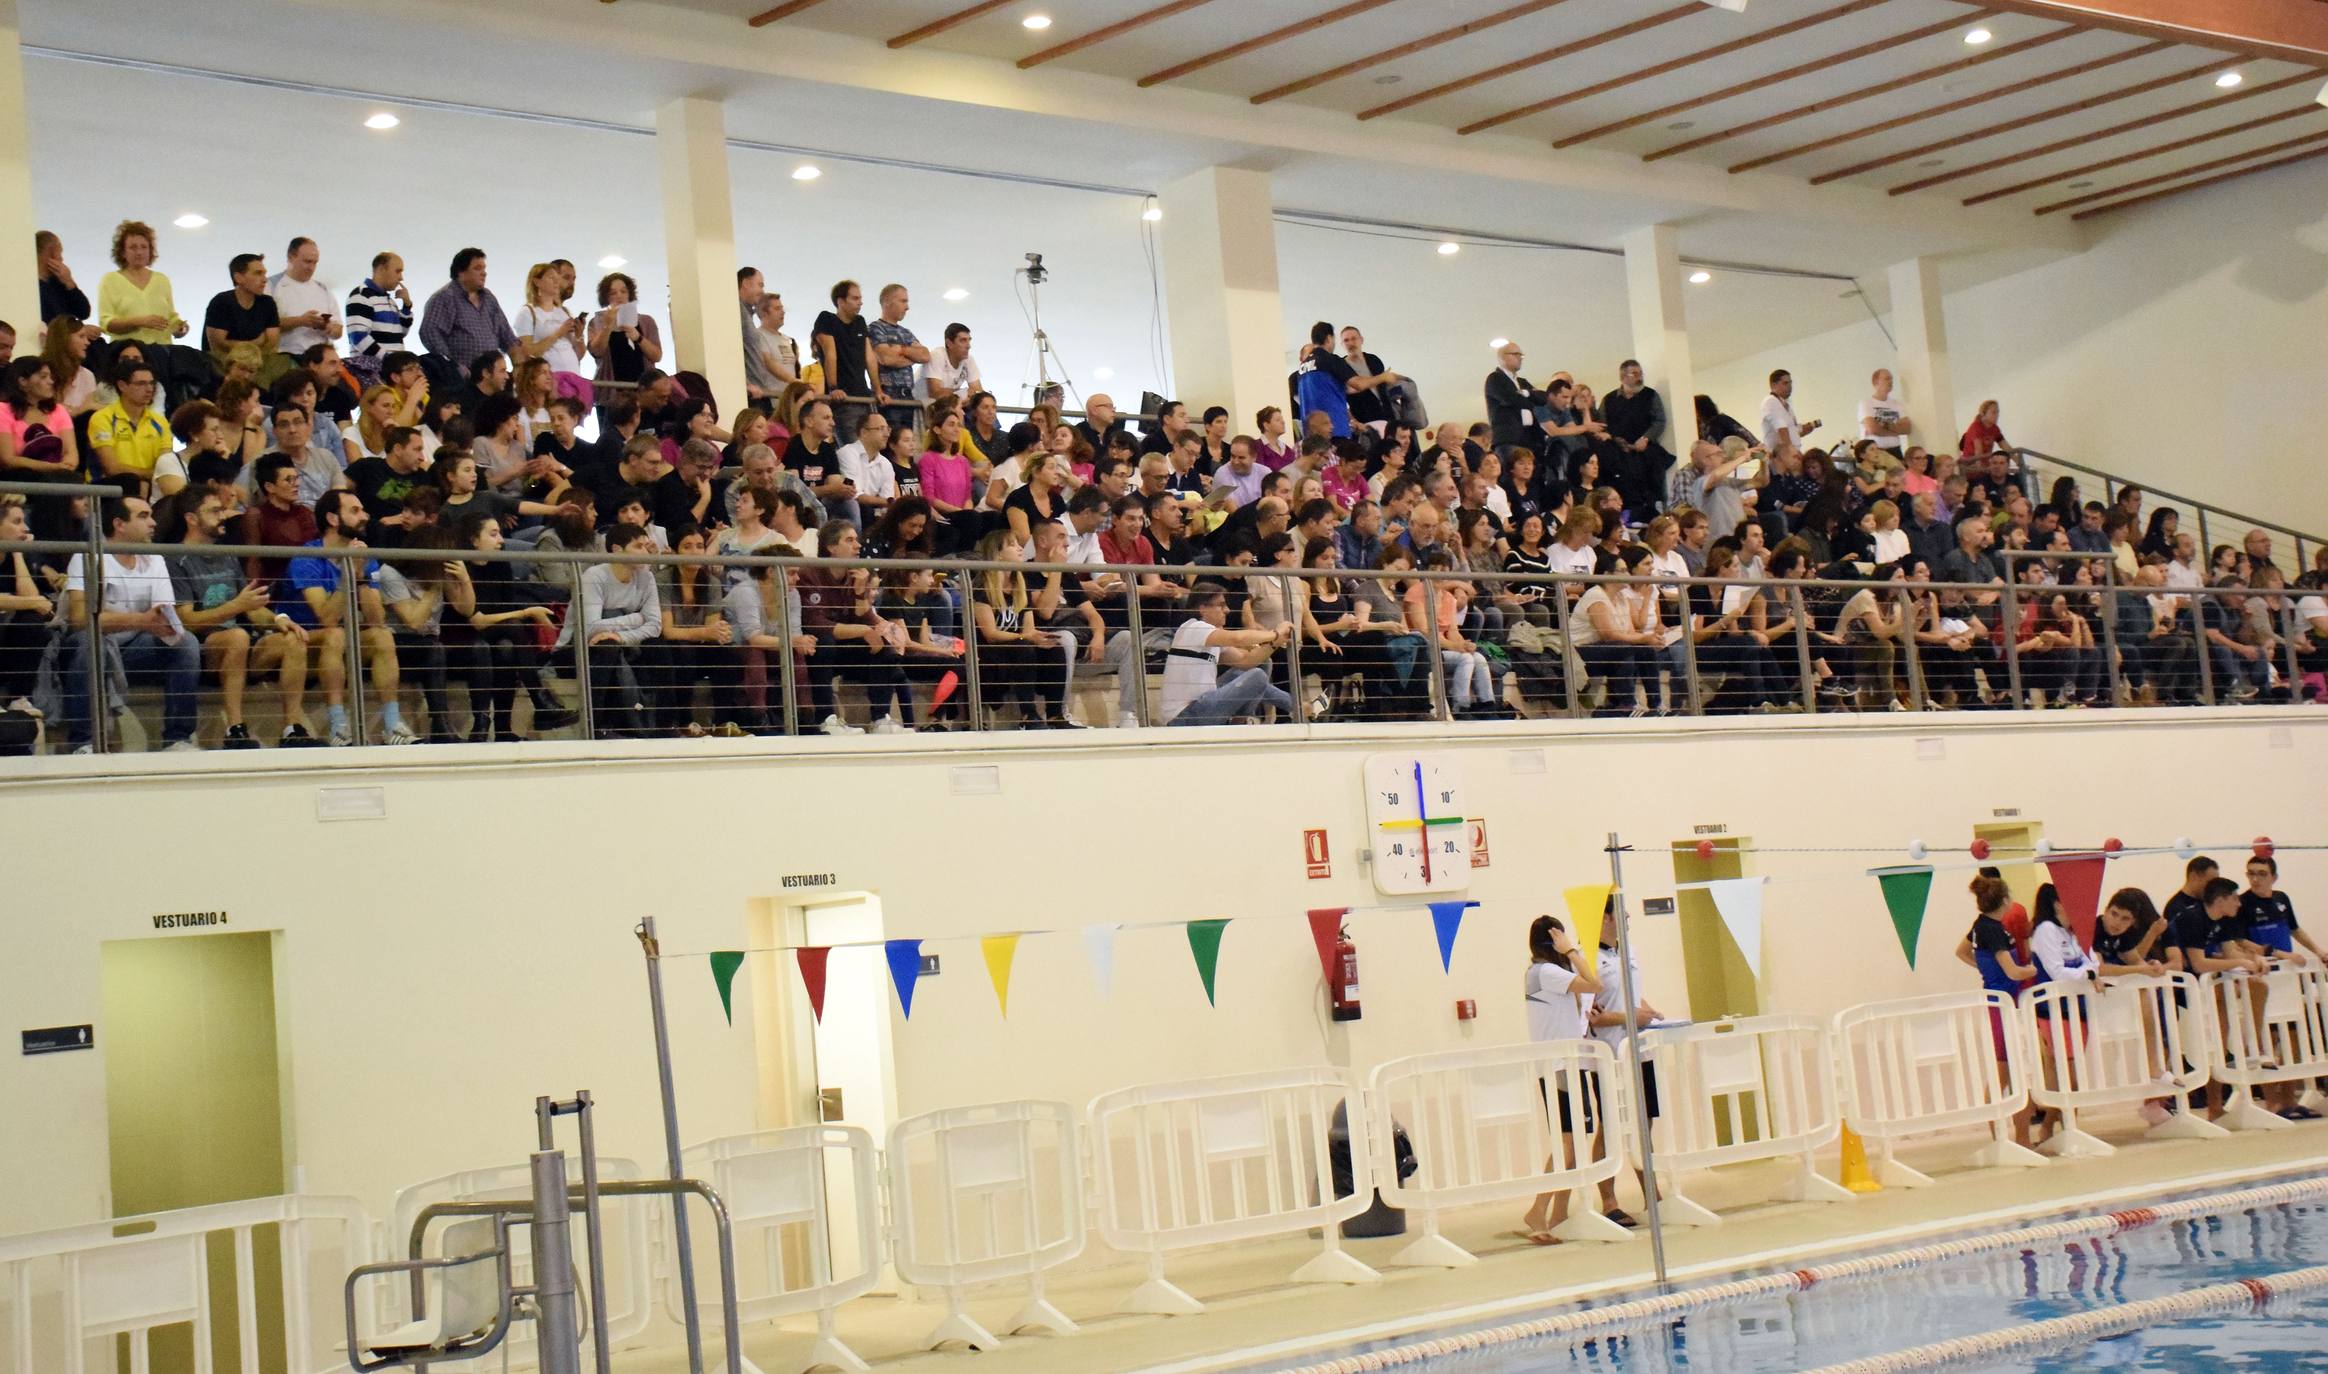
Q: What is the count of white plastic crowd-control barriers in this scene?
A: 10